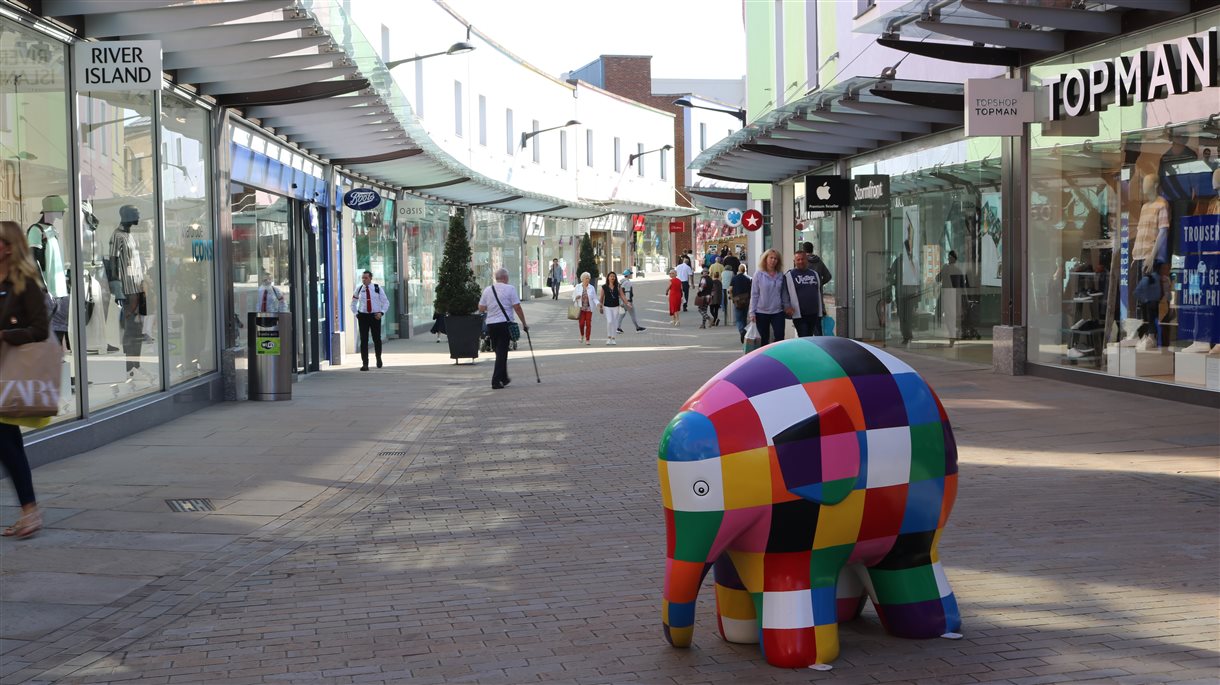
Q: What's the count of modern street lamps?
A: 4